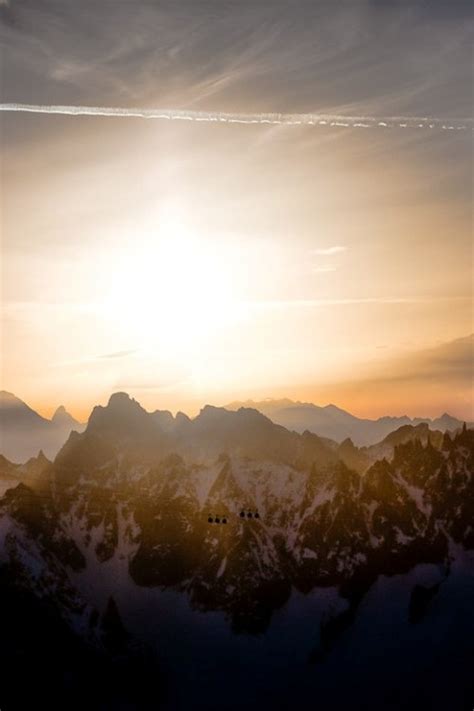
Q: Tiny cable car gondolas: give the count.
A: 6